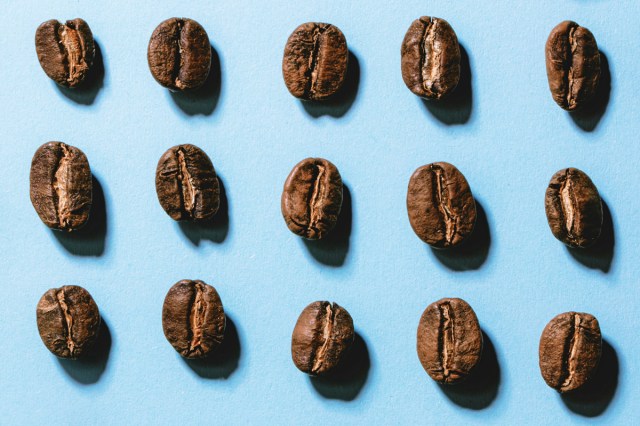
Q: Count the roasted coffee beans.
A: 15